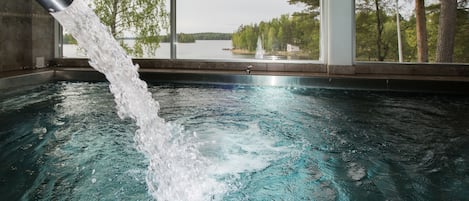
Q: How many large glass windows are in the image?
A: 3